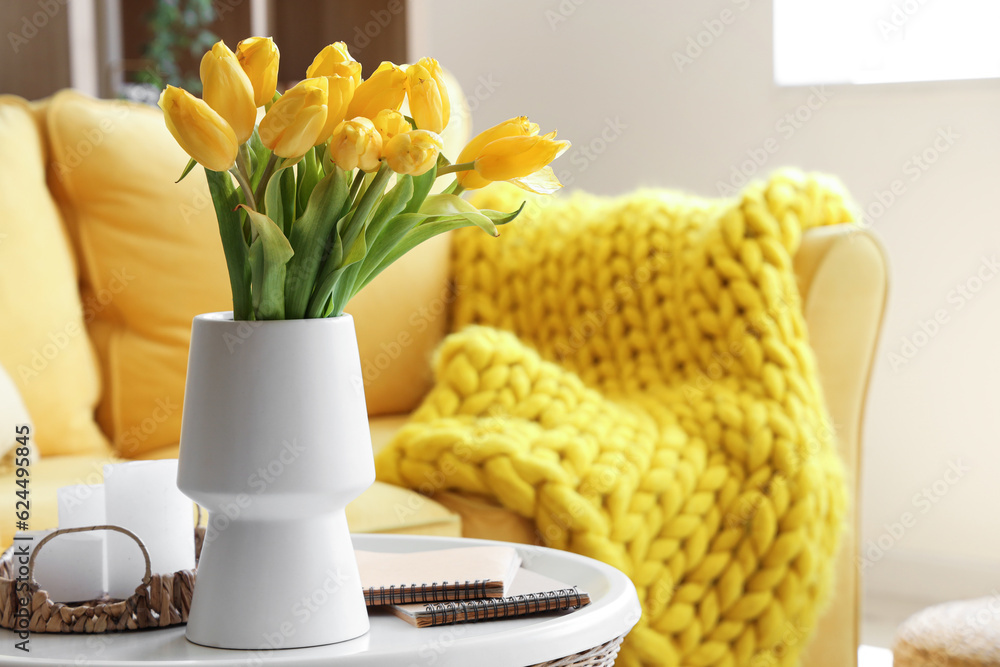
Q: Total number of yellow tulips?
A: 13